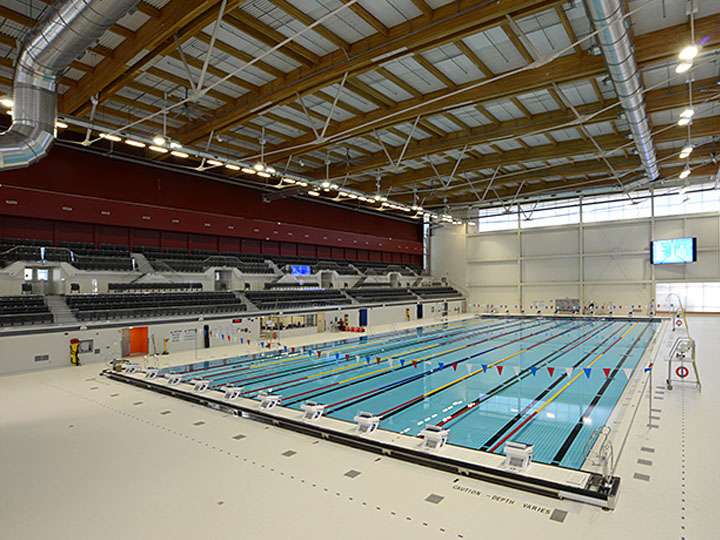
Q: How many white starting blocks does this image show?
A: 10